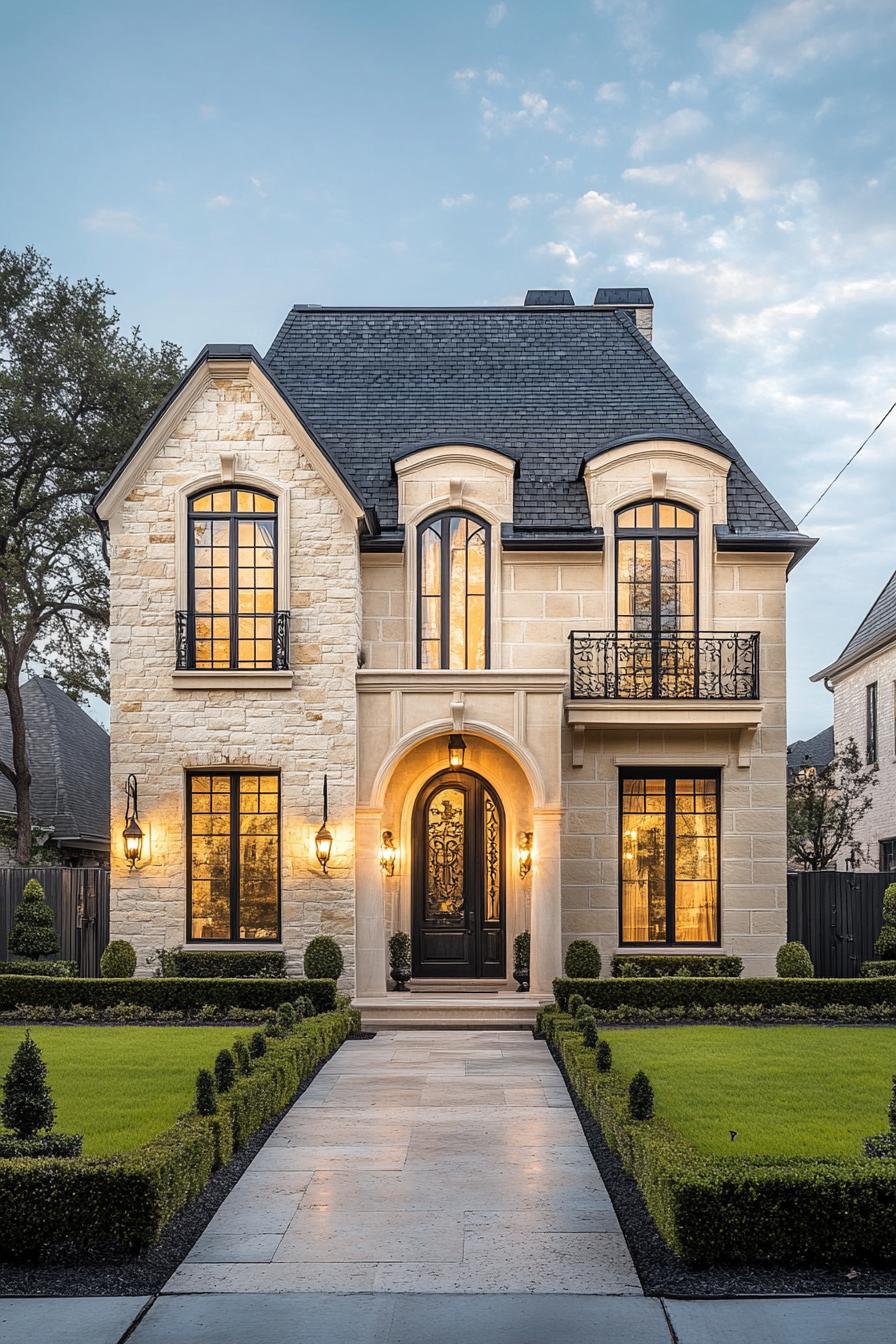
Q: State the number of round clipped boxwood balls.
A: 4